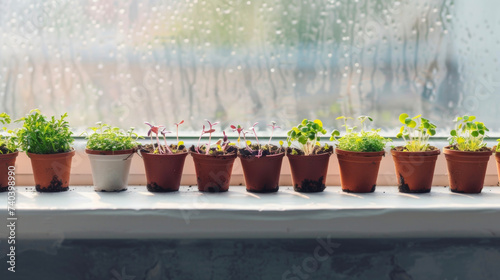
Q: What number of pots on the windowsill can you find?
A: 11